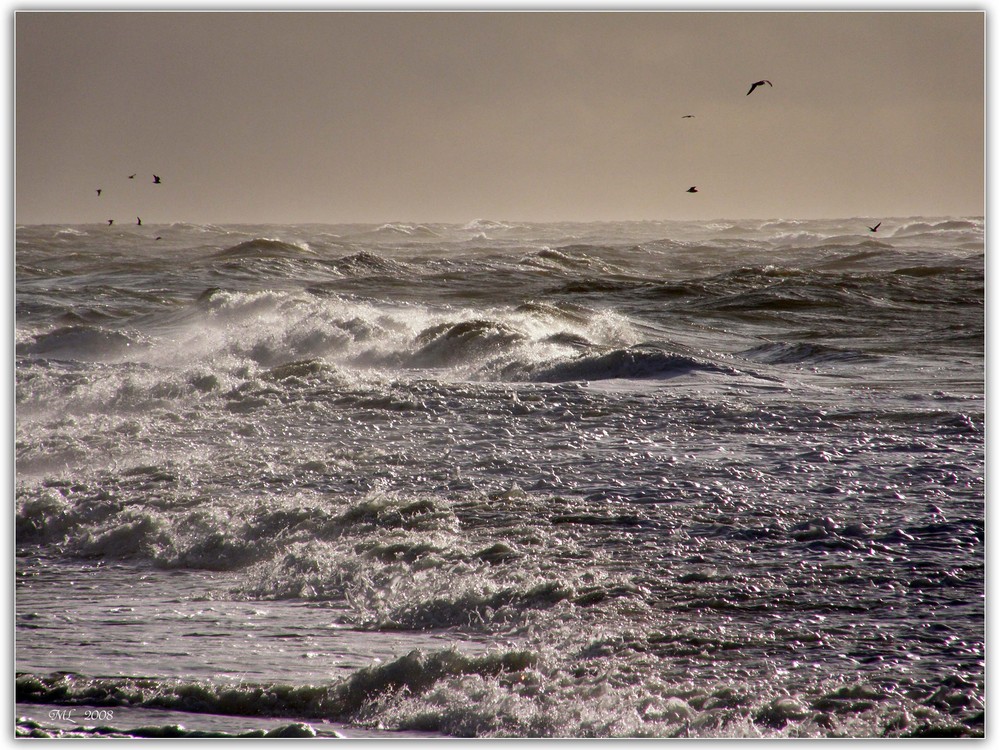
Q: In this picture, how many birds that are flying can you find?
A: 10